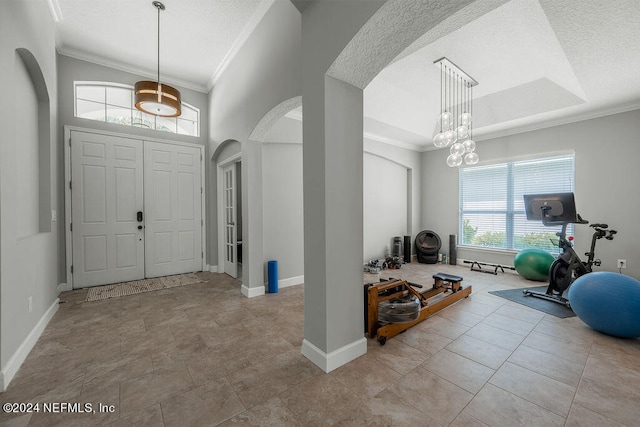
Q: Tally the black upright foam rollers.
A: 2